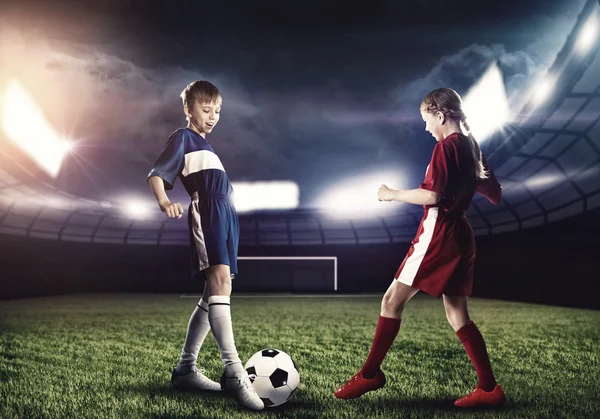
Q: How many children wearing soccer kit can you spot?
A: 2